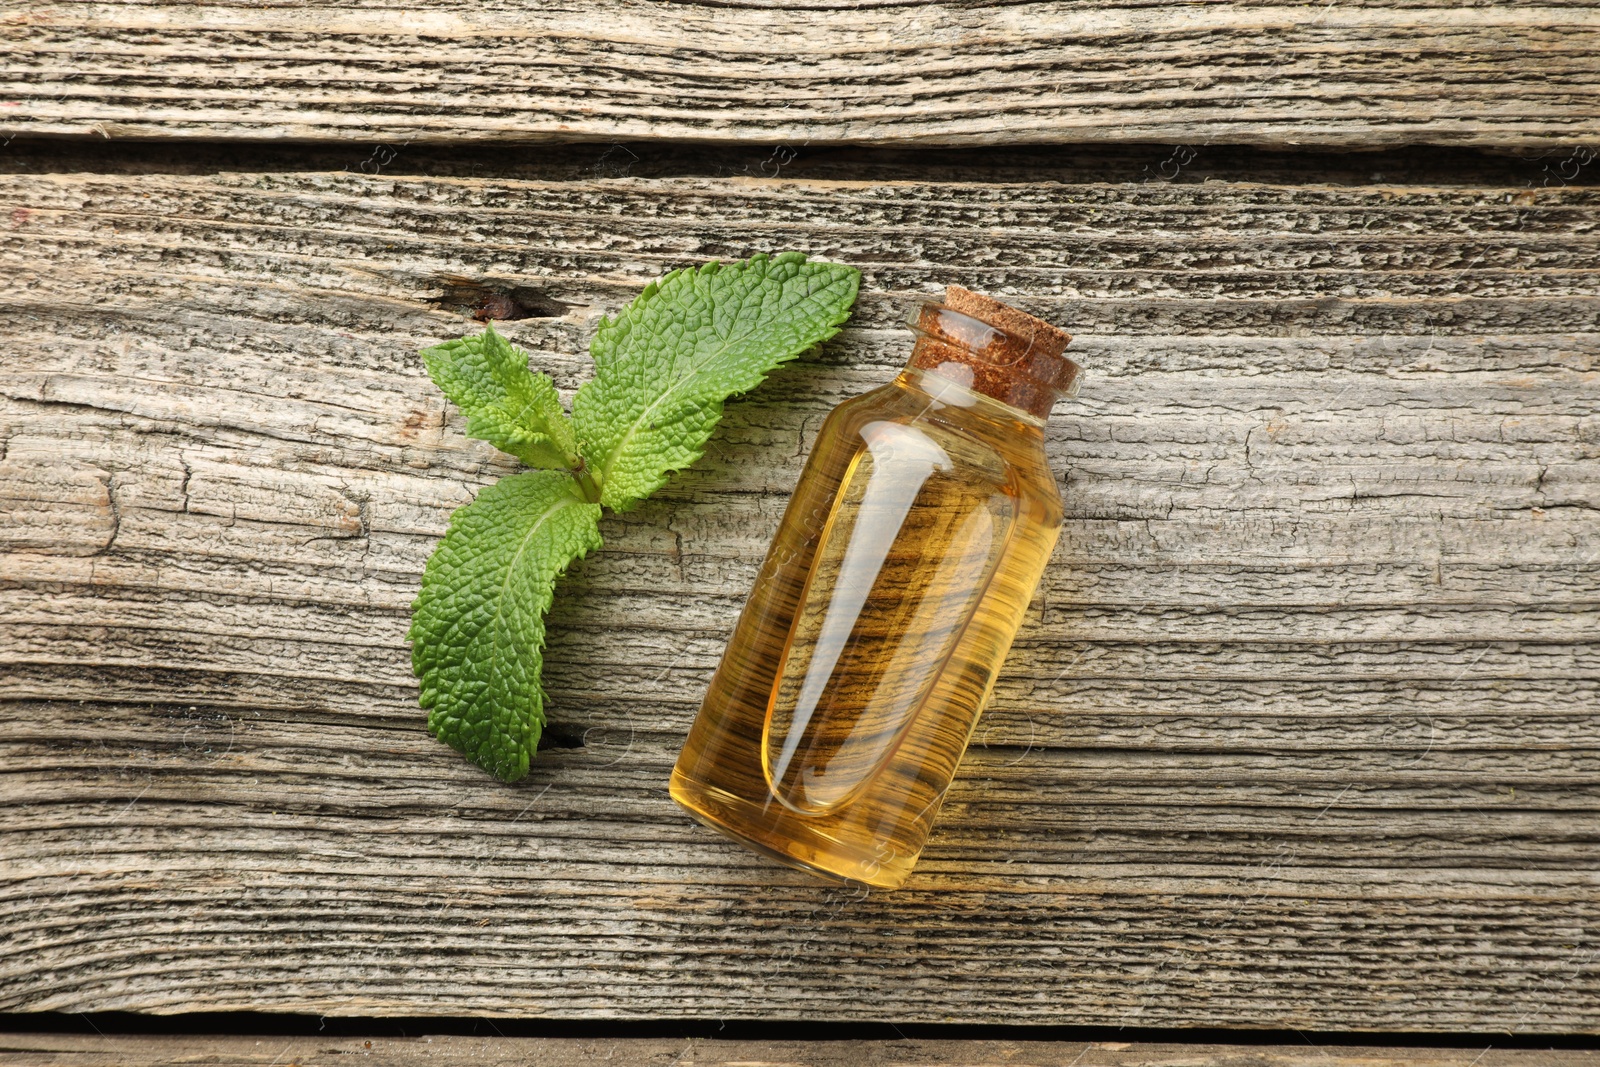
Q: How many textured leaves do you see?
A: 3